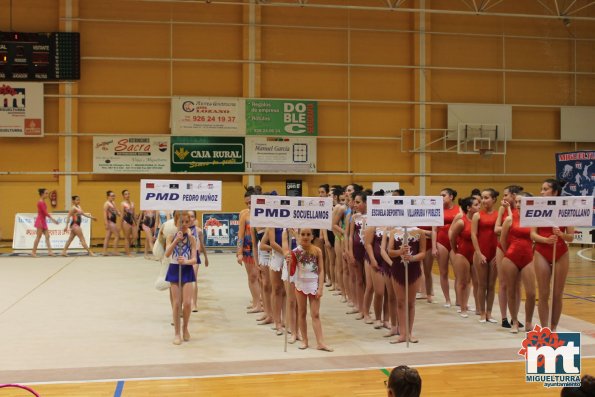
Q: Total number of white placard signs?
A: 4